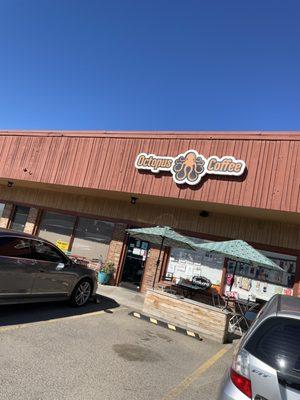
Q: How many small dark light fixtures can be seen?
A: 3